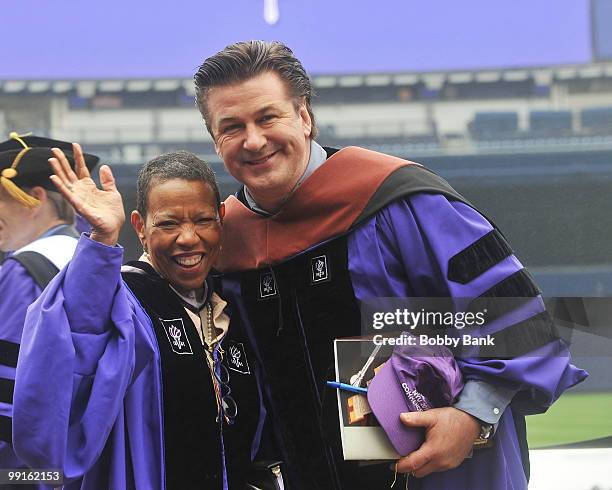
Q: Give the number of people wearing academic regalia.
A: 3